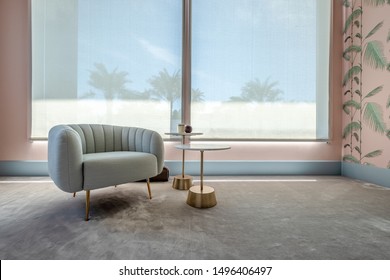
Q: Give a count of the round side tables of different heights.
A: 2